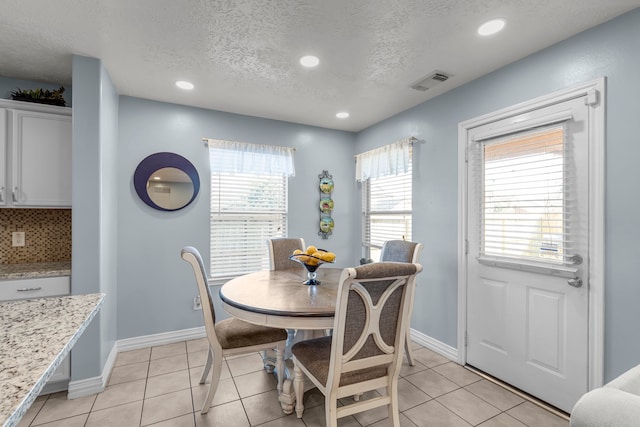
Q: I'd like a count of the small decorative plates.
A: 3